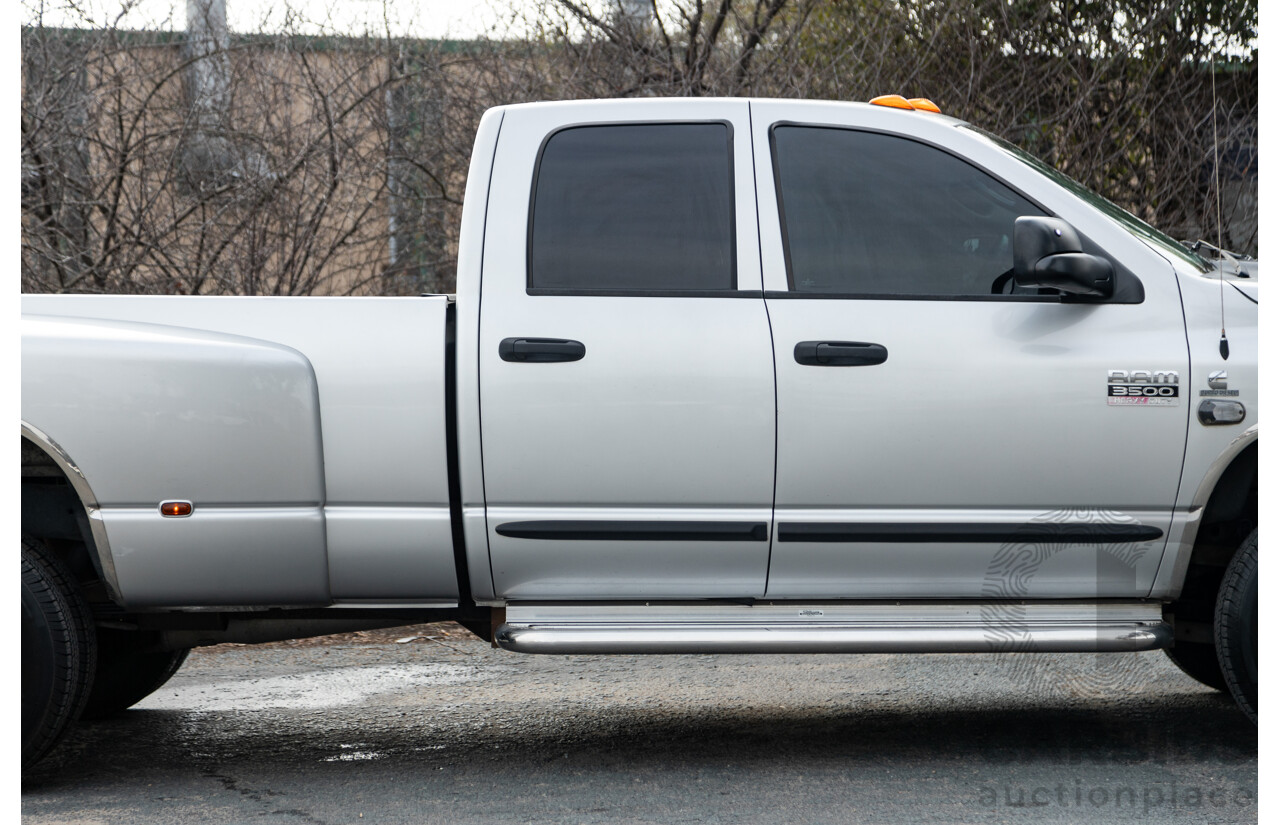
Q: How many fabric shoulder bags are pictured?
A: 0